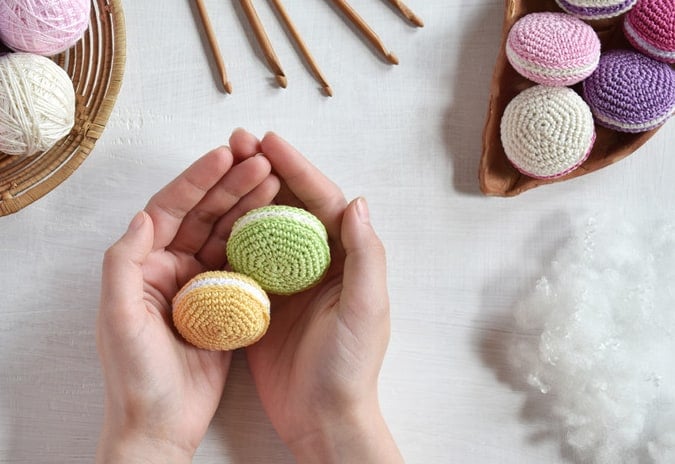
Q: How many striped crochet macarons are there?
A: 7